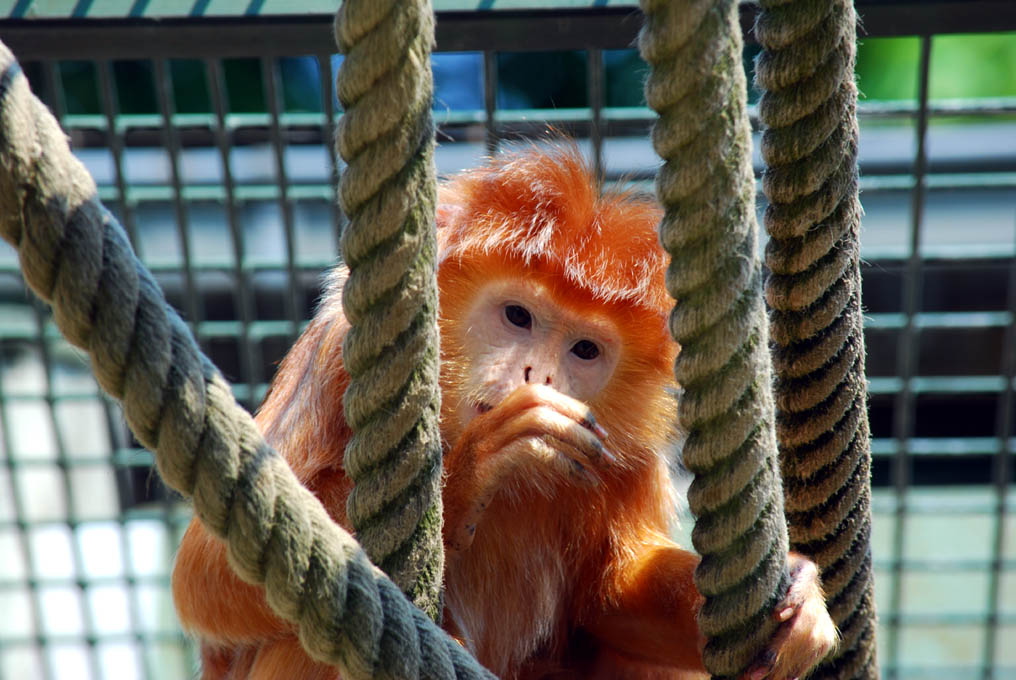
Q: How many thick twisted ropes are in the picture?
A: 4